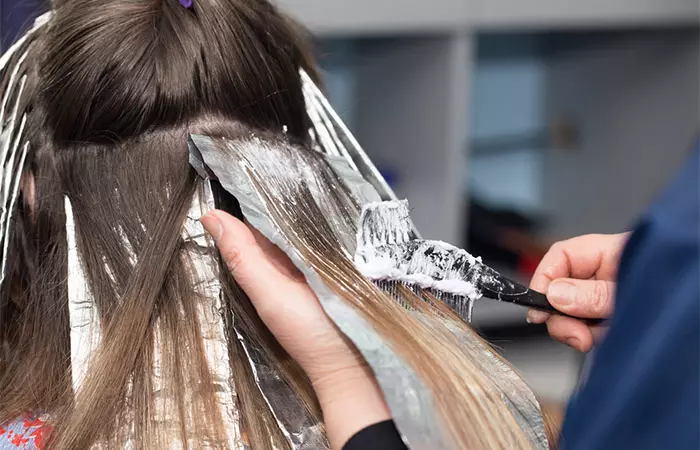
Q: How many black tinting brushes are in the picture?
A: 1